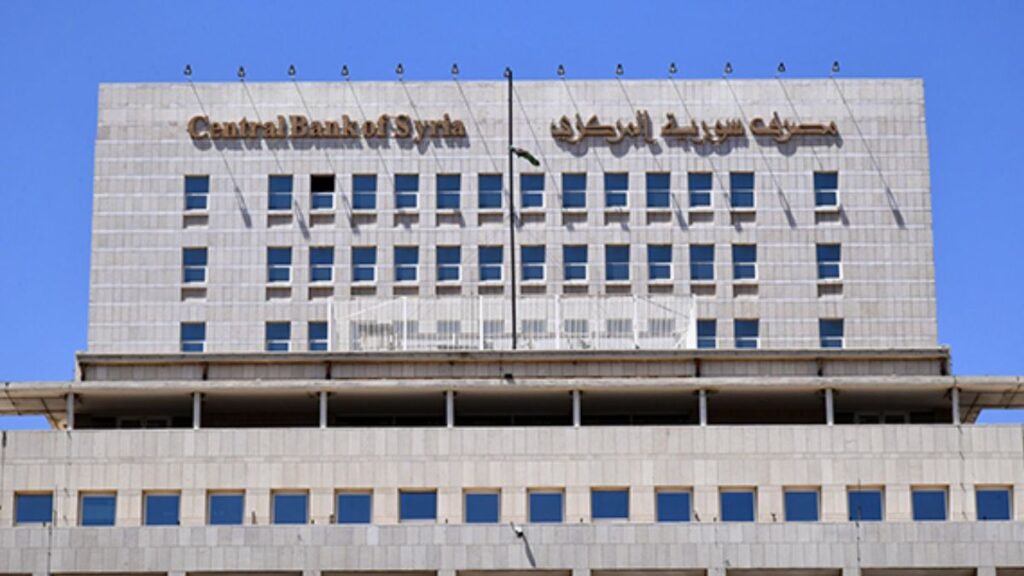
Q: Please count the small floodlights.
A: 13